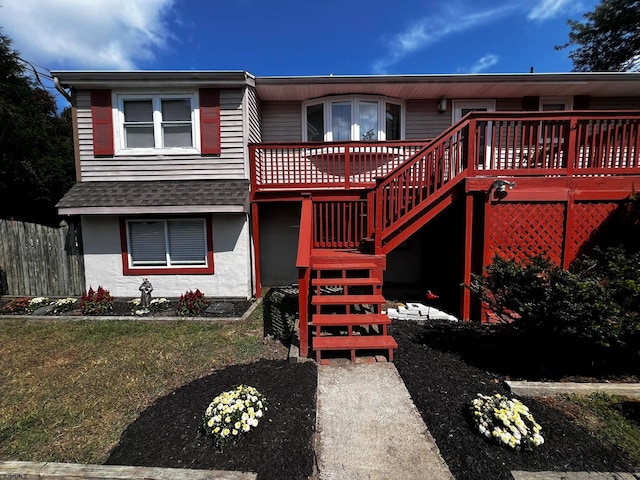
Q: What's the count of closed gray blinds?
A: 2